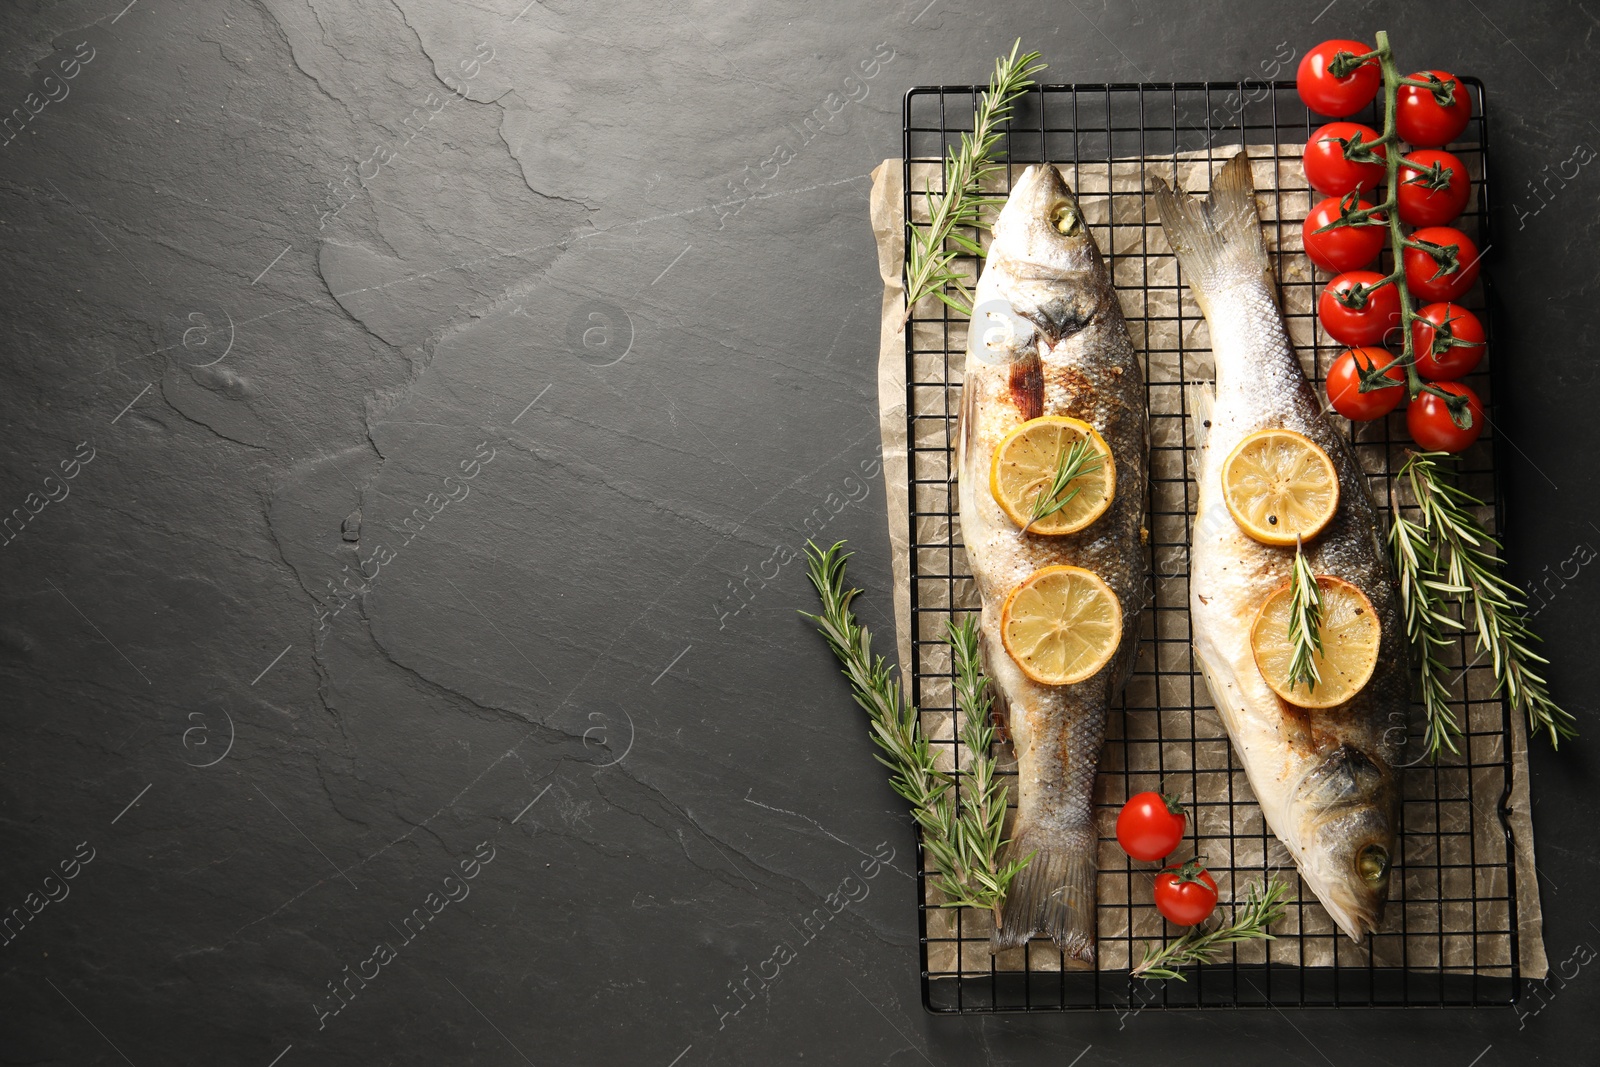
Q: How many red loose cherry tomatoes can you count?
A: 2